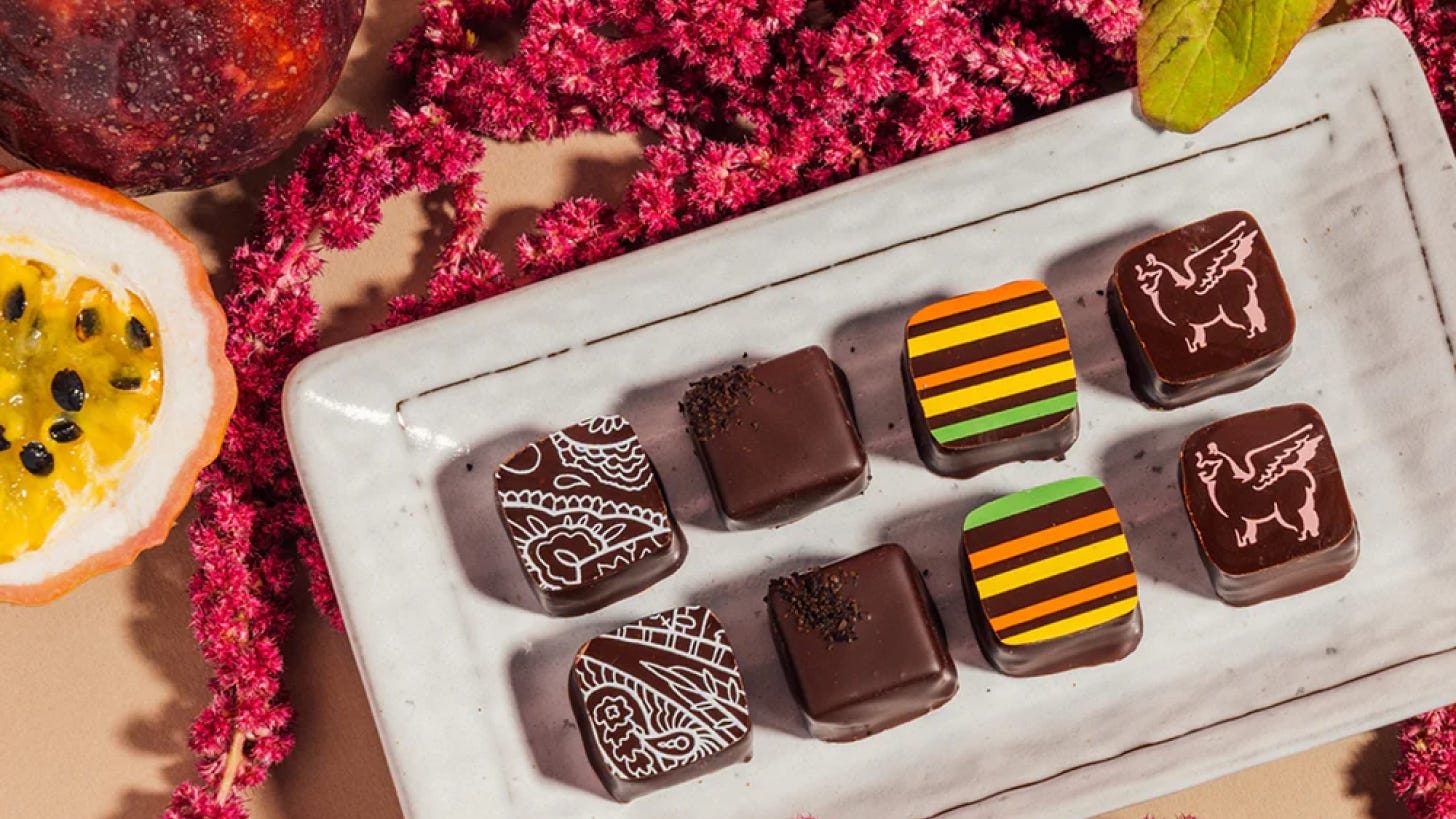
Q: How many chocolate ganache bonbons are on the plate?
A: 8